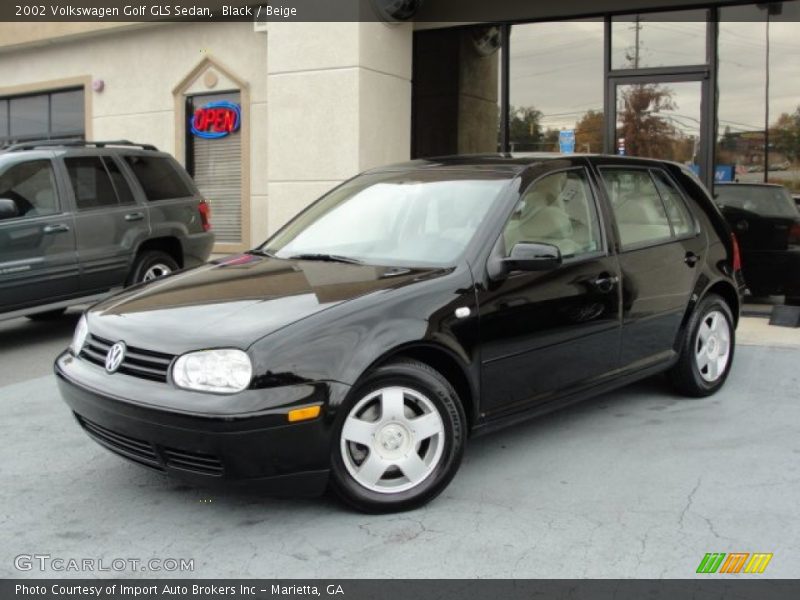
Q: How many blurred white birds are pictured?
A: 0